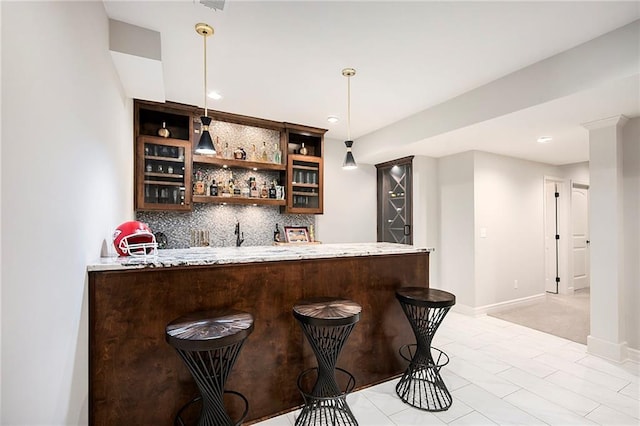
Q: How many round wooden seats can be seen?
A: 3